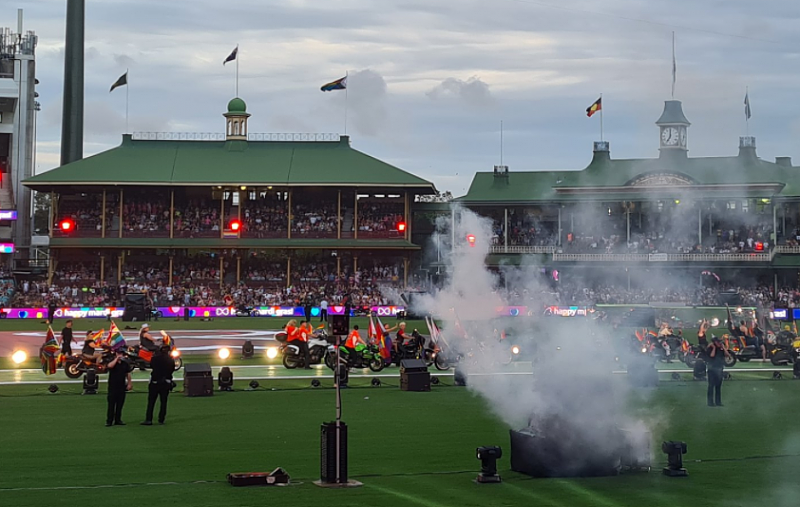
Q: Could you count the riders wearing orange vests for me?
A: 3